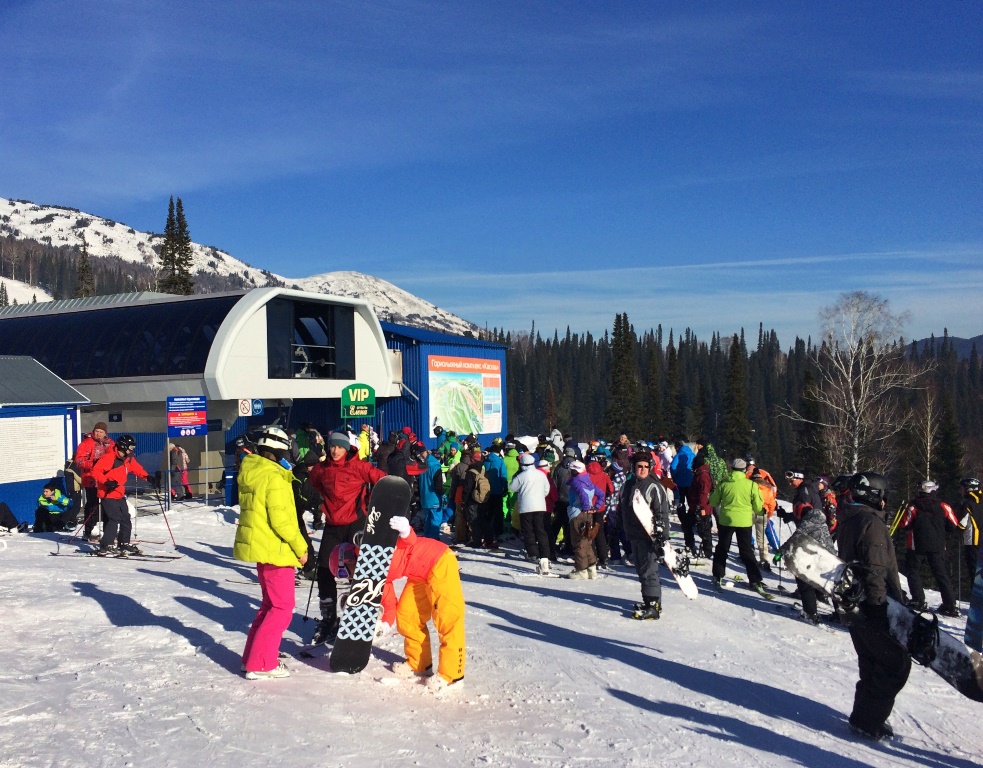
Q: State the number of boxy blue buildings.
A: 2